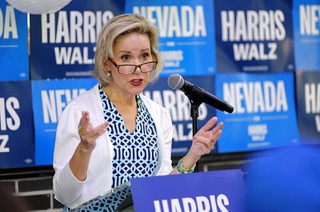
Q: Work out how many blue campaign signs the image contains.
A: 11